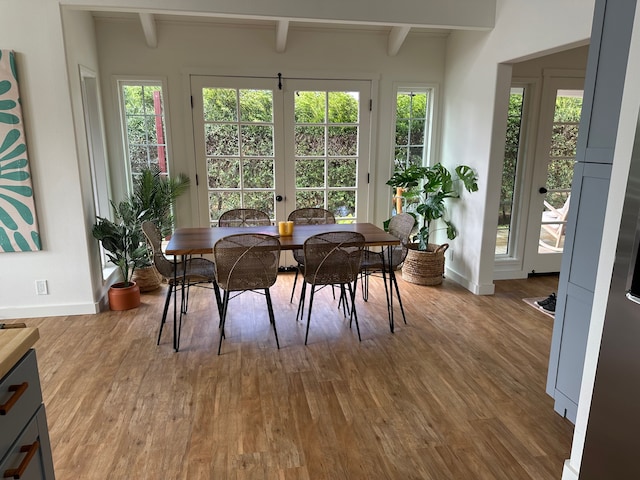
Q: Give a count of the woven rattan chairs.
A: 6